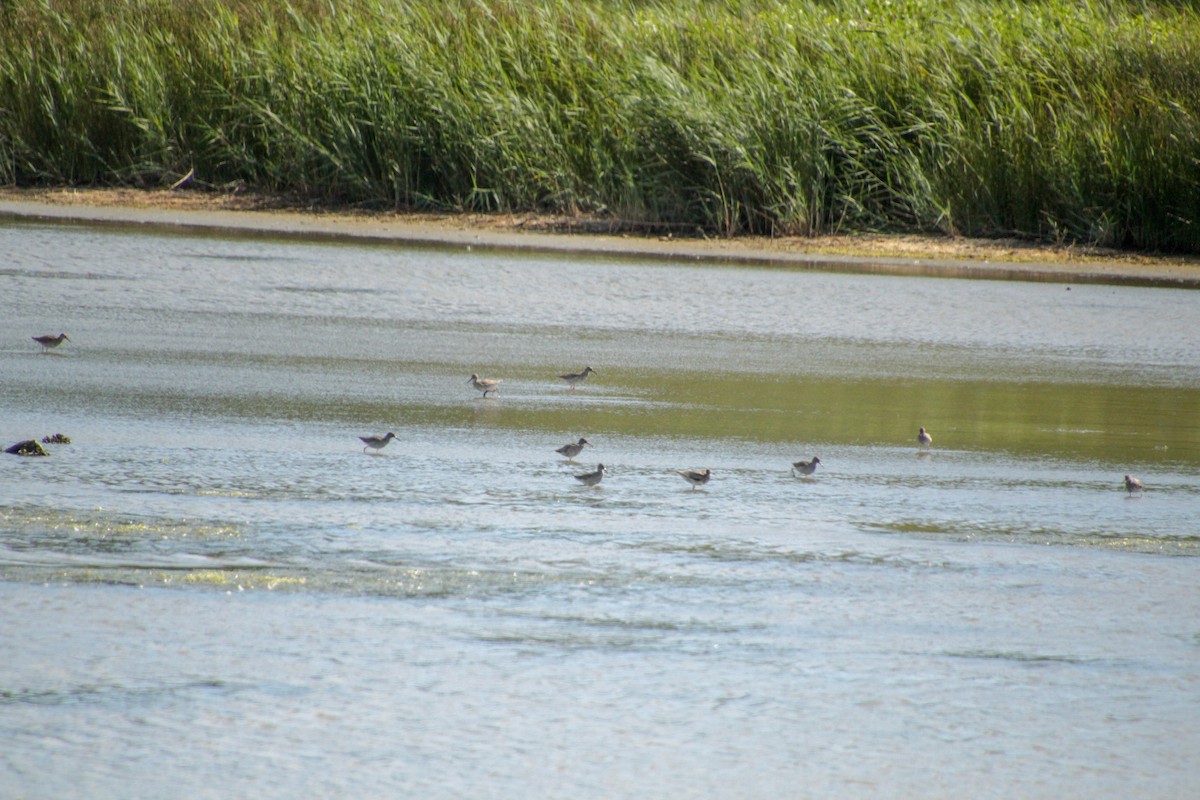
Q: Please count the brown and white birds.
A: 10